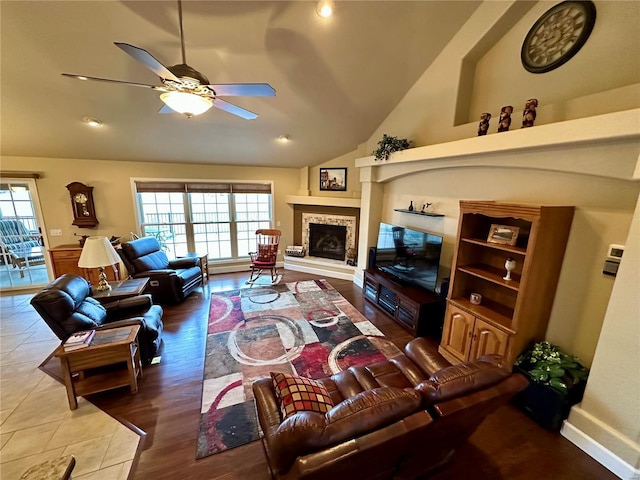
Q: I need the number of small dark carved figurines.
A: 3